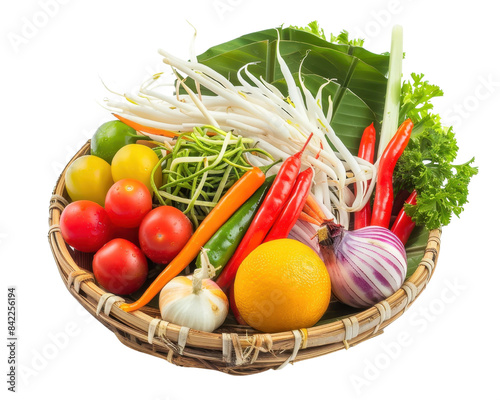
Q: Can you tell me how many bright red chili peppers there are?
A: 5